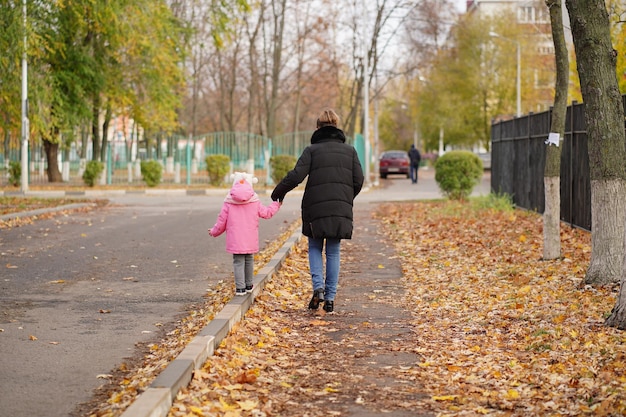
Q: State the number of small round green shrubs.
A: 6